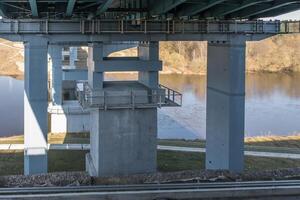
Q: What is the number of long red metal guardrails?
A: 0